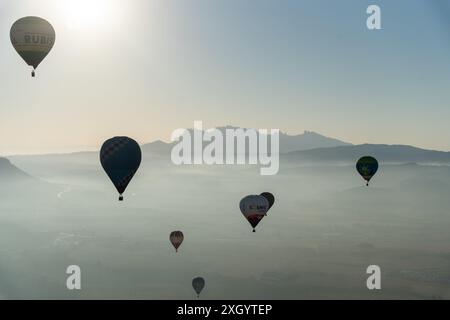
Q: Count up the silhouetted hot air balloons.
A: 7